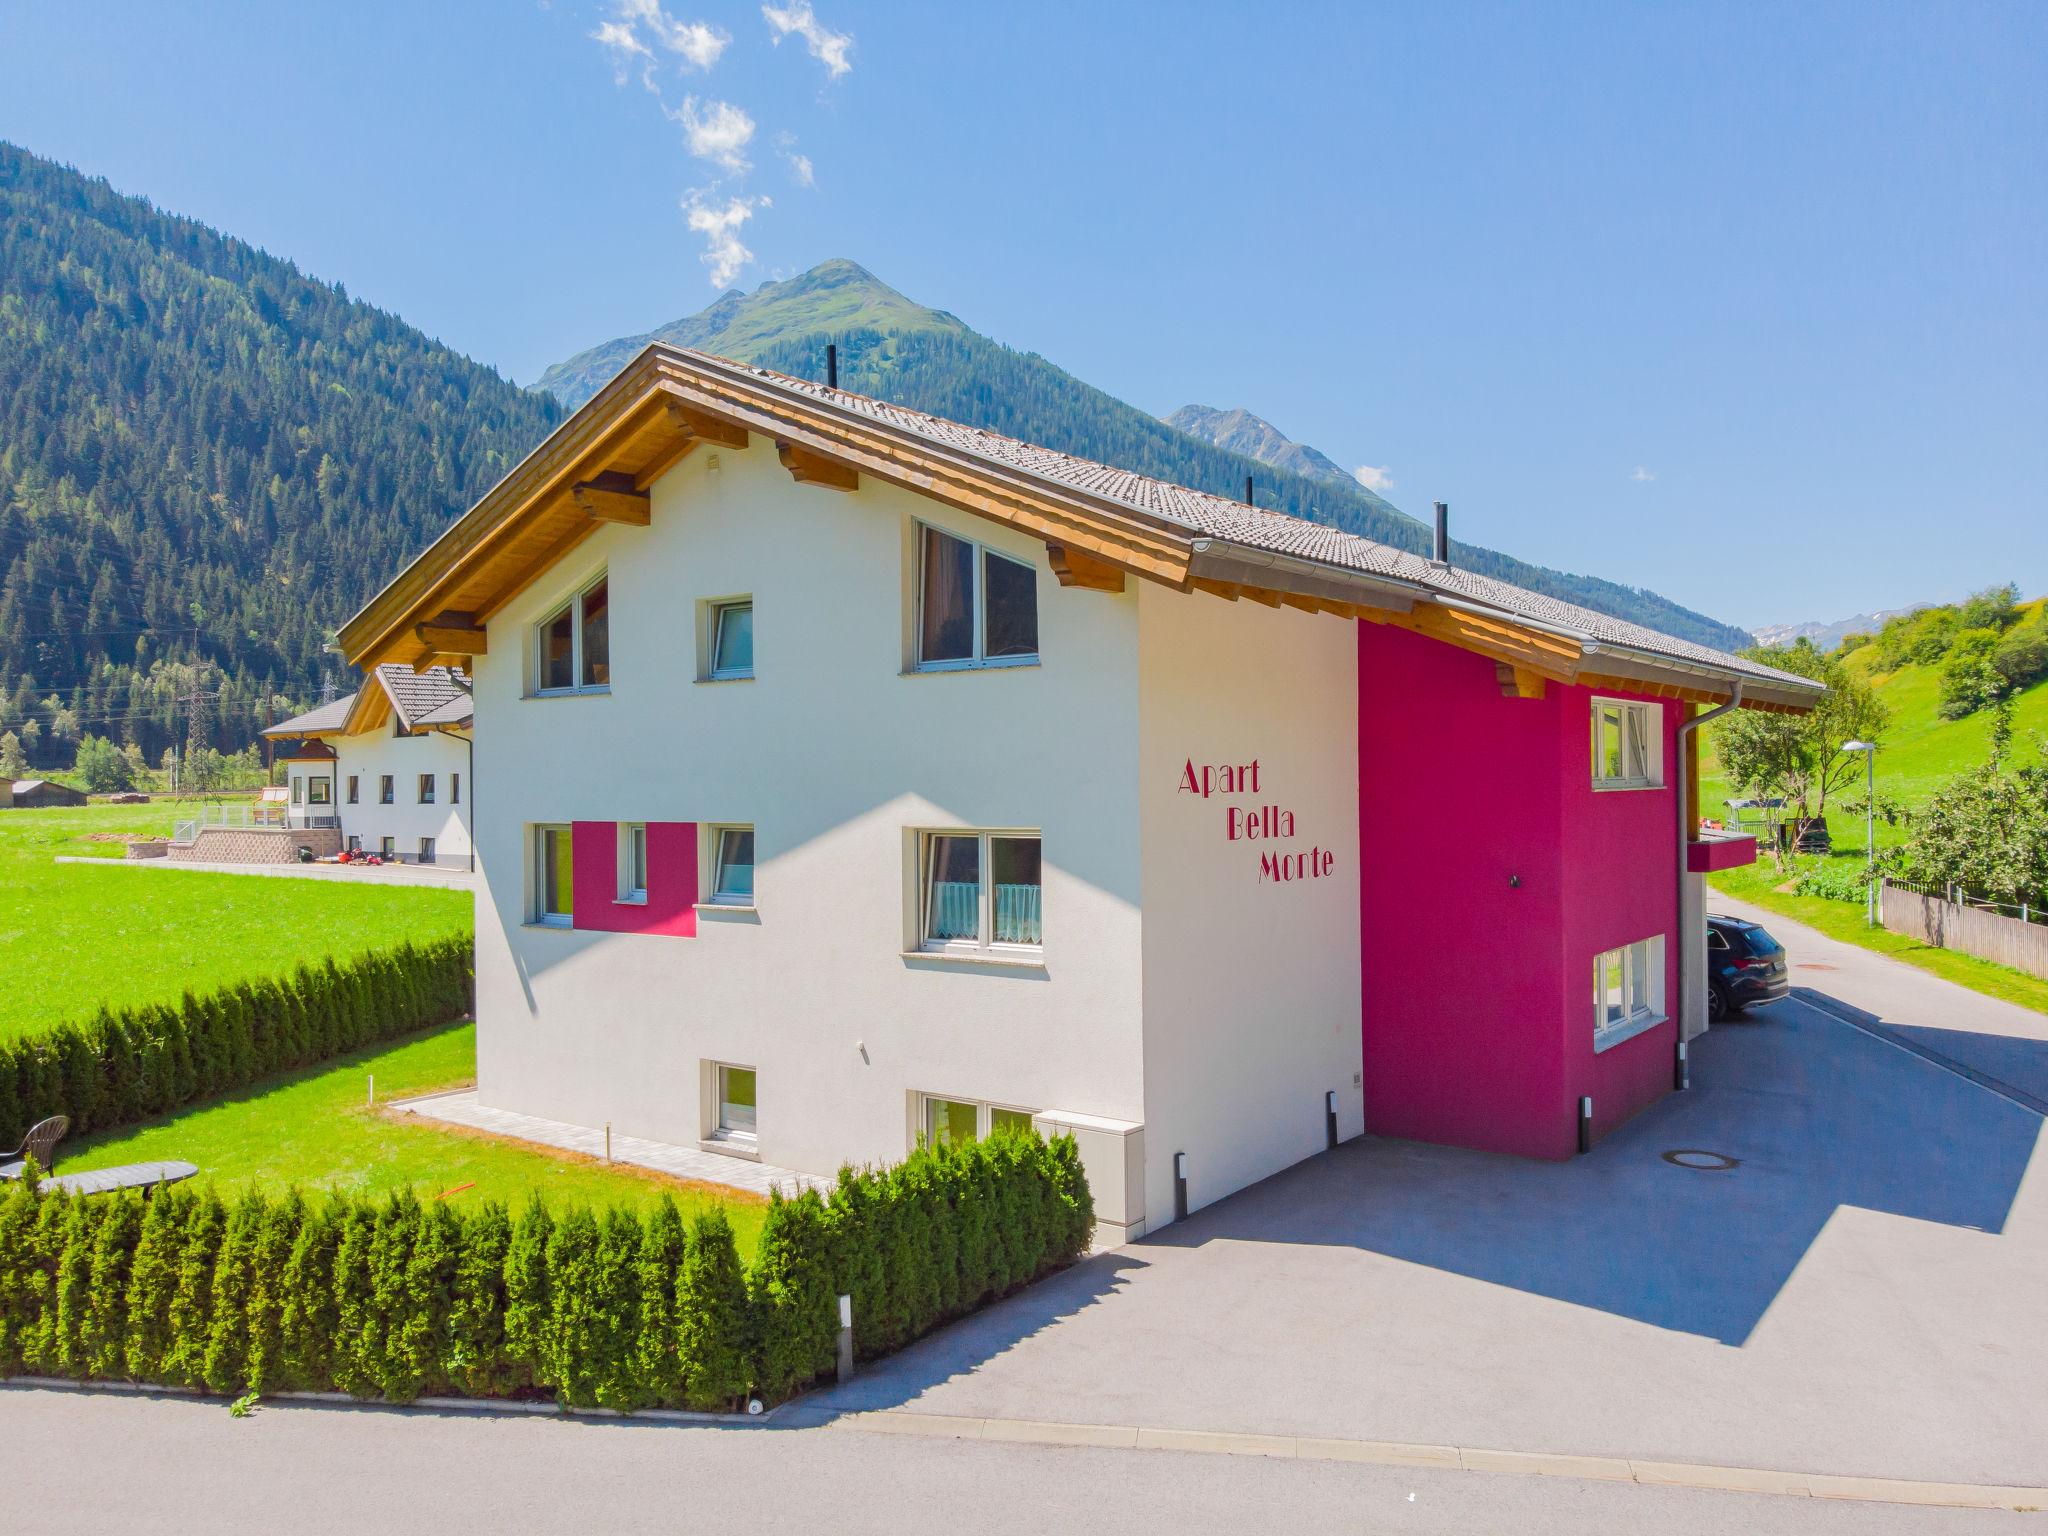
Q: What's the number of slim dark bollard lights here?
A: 5